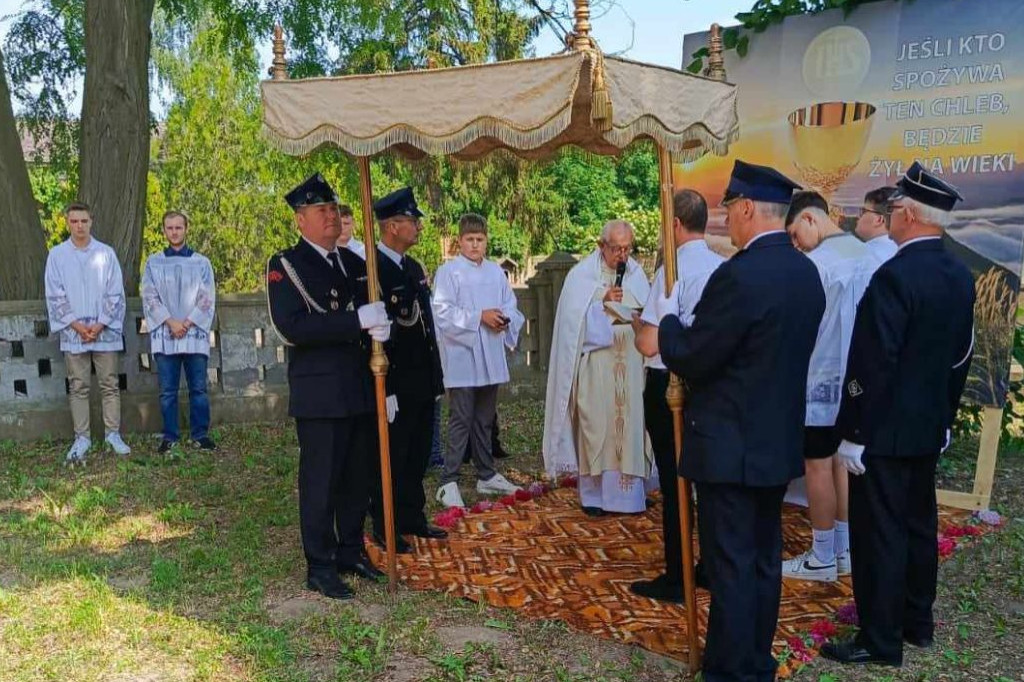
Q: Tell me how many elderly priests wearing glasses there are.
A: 1